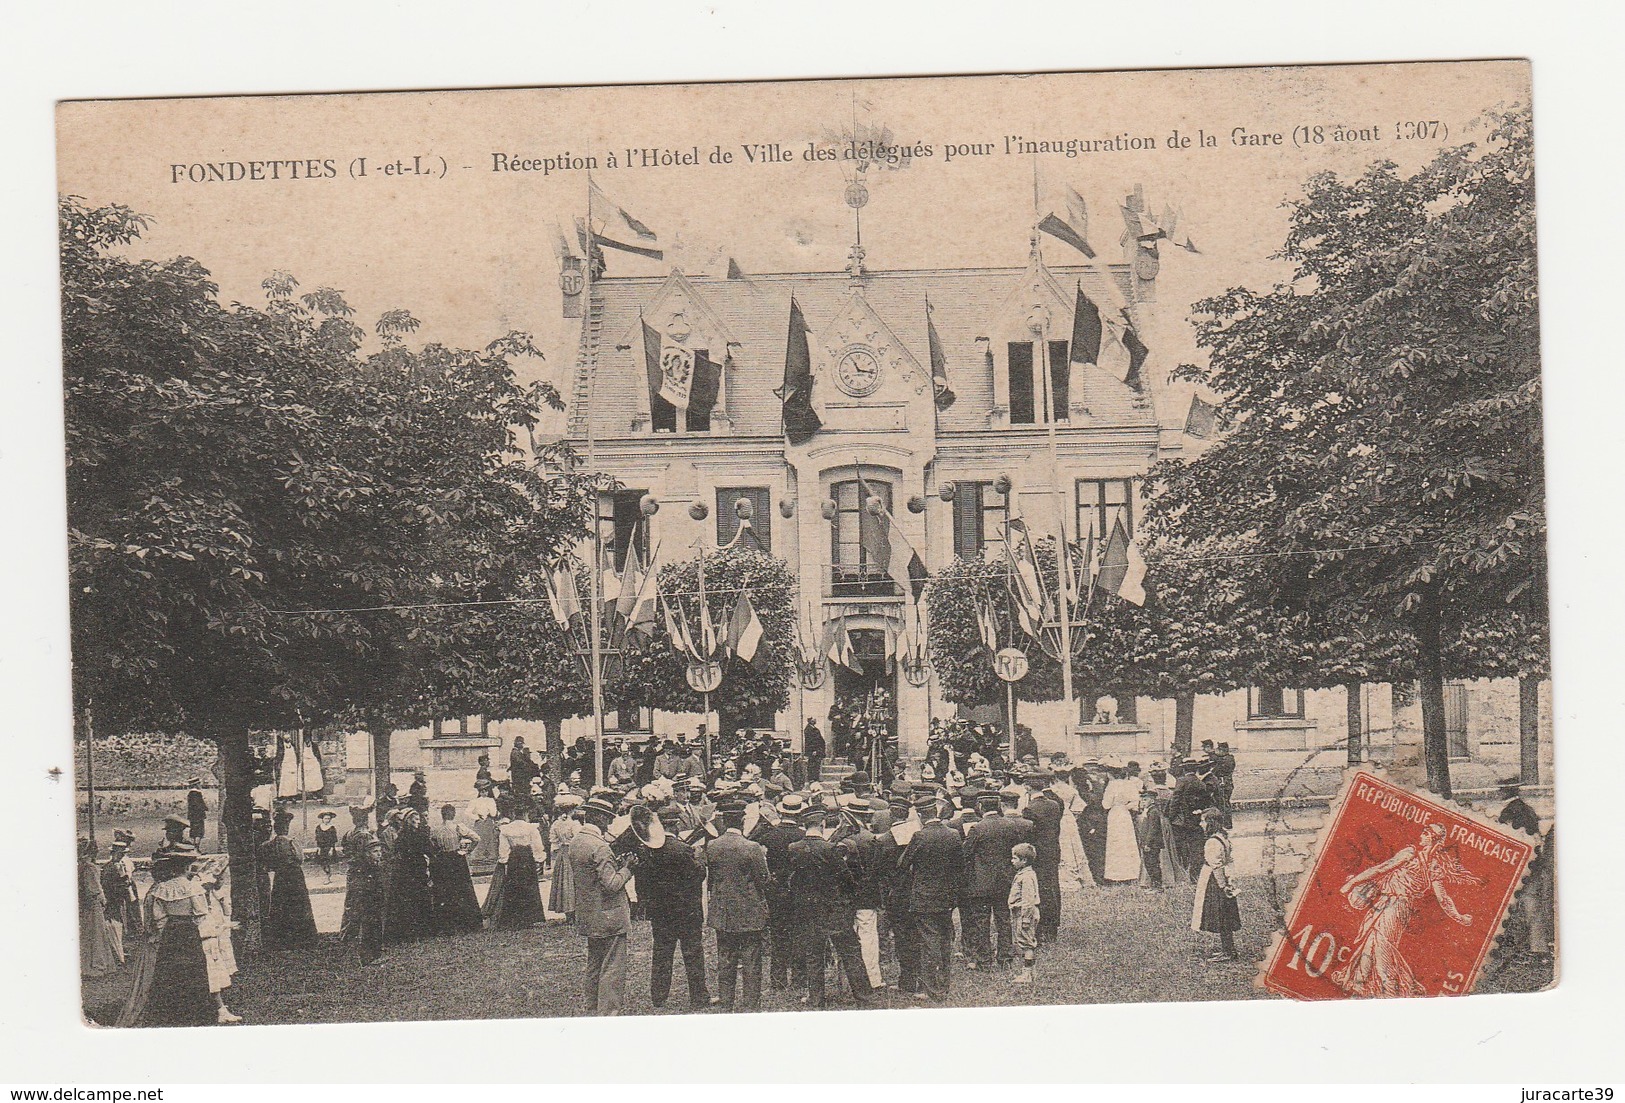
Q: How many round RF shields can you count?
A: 7